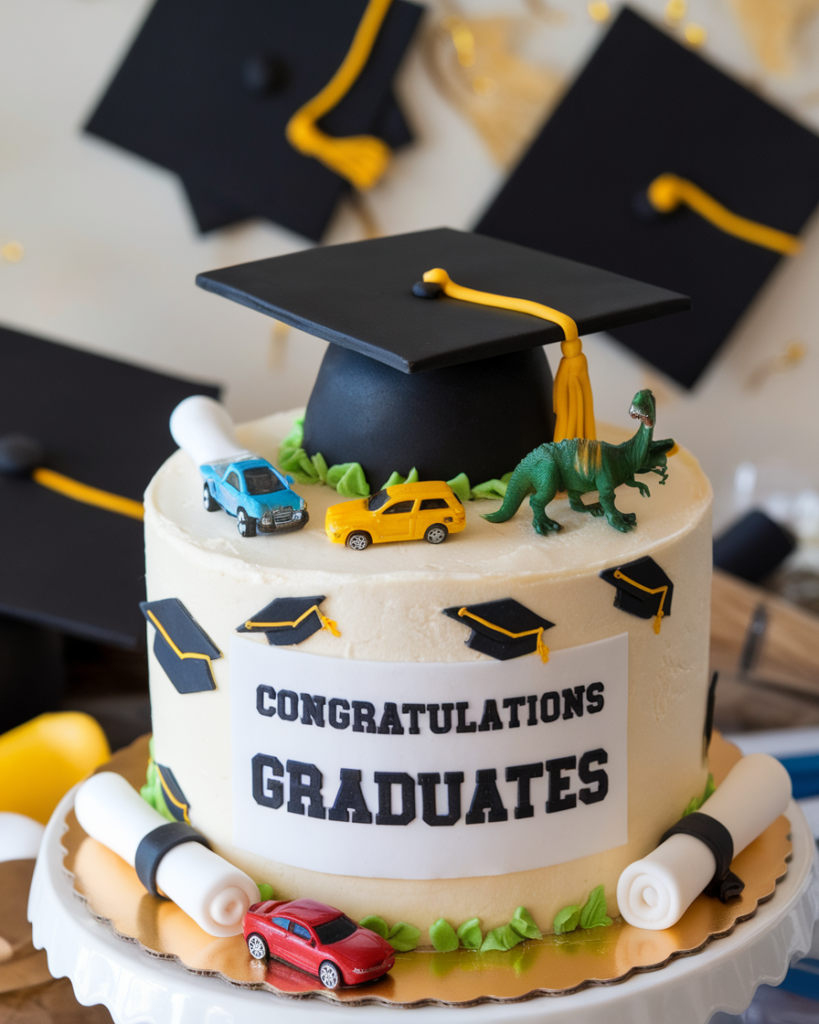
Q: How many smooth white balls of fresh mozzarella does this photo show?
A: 0